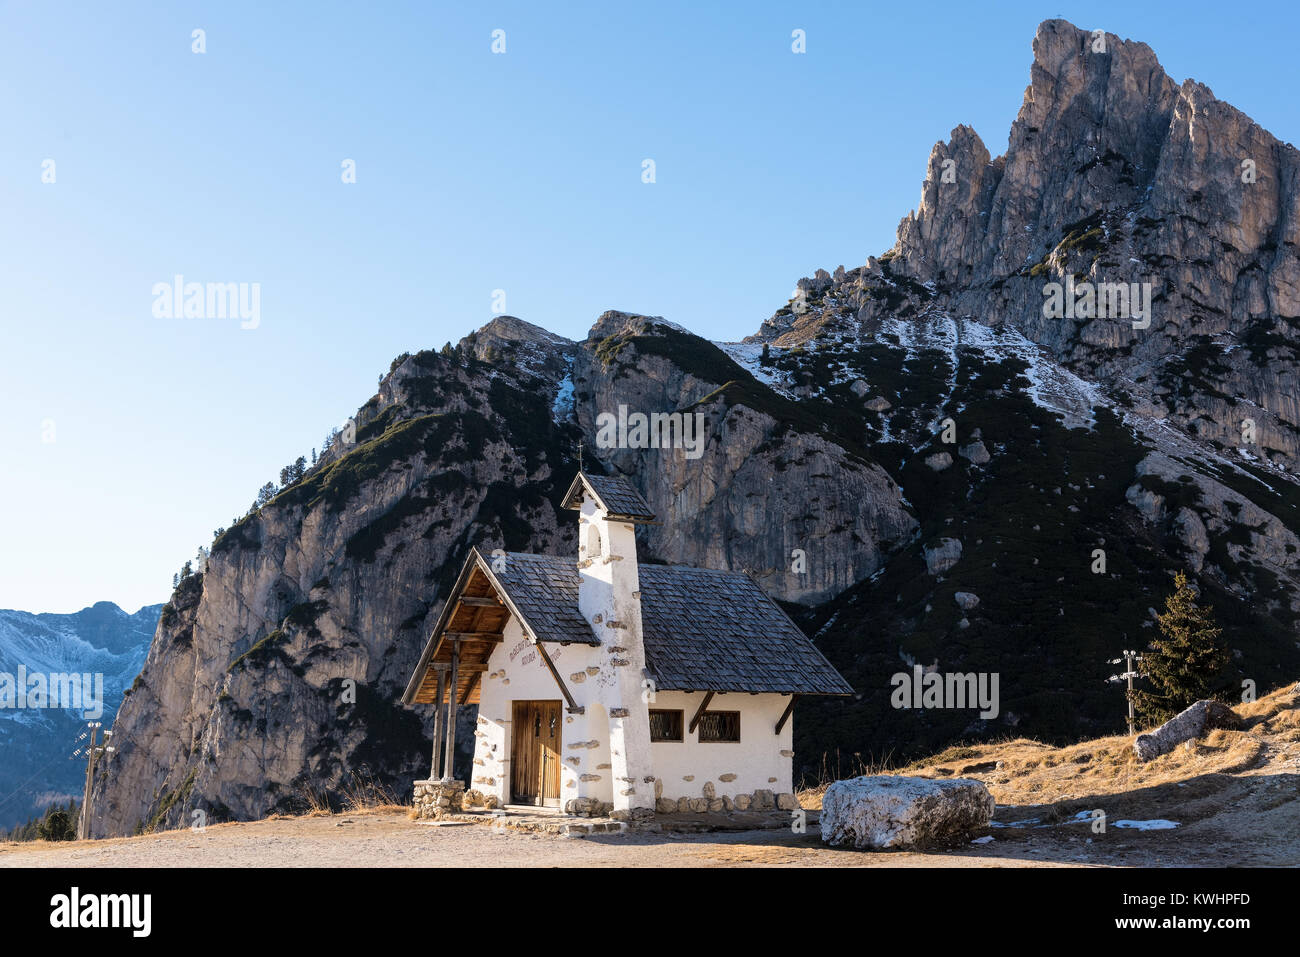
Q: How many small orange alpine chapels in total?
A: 0